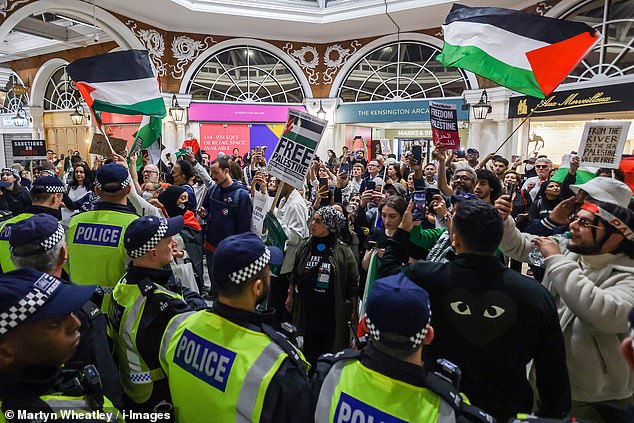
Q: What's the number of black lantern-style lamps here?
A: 5